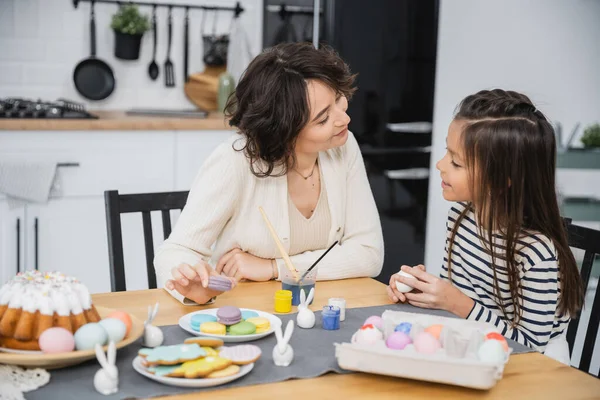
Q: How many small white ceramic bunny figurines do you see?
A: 4